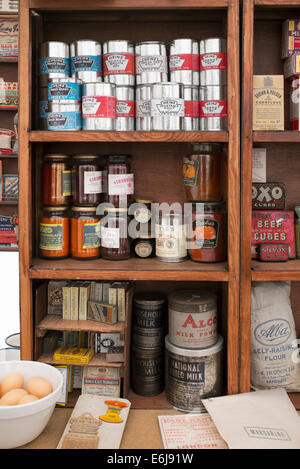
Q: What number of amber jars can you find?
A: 5